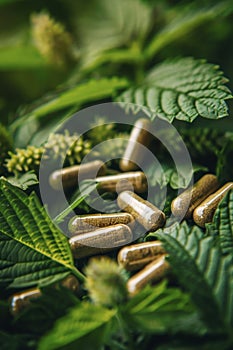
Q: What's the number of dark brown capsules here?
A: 11